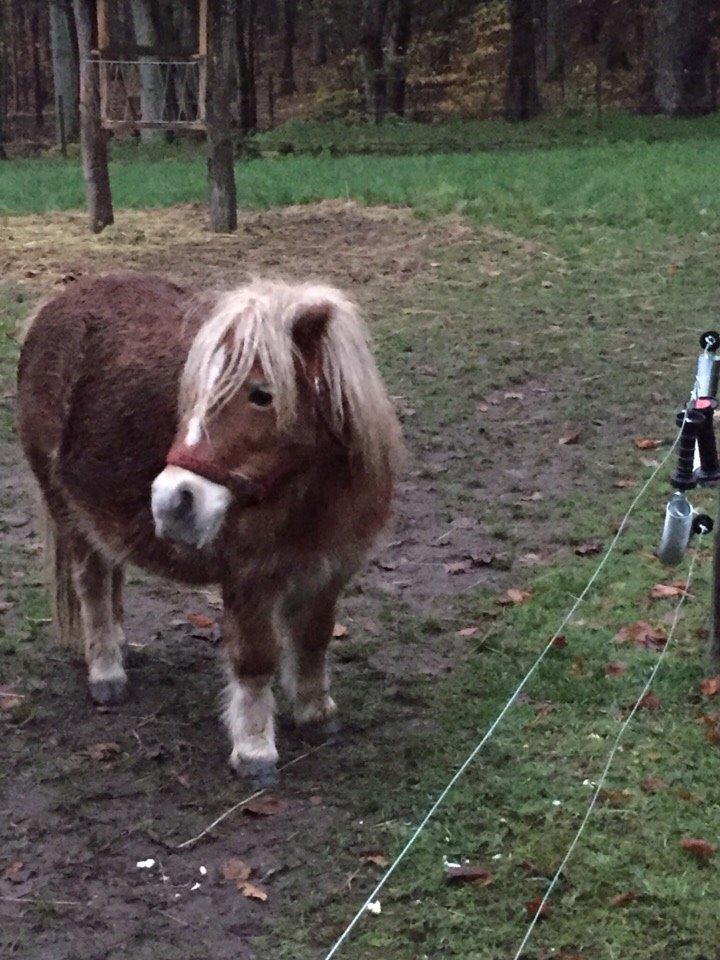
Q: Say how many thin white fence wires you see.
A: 2